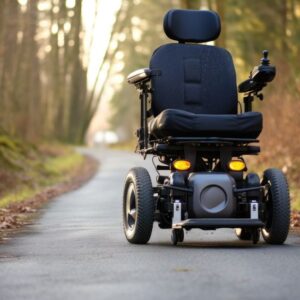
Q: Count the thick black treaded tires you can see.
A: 2